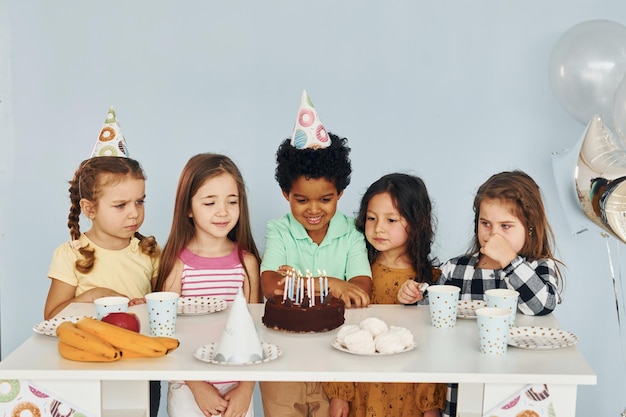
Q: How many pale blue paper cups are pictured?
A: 5